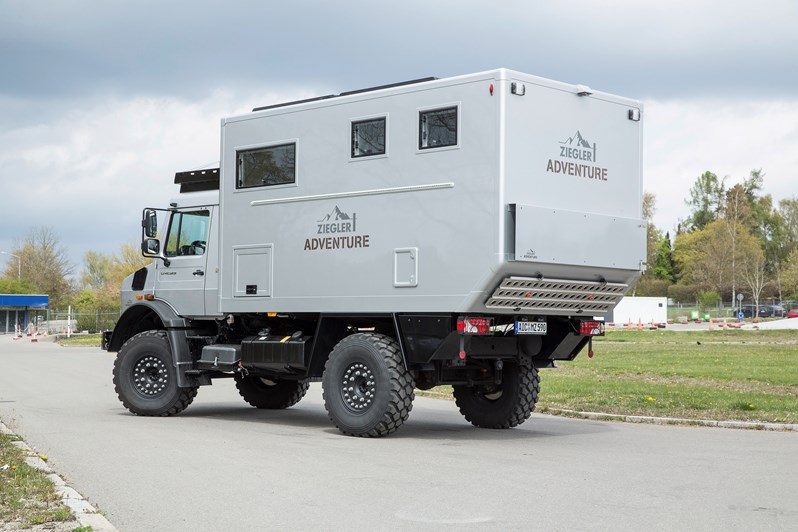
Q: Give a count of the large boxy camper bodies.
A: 1